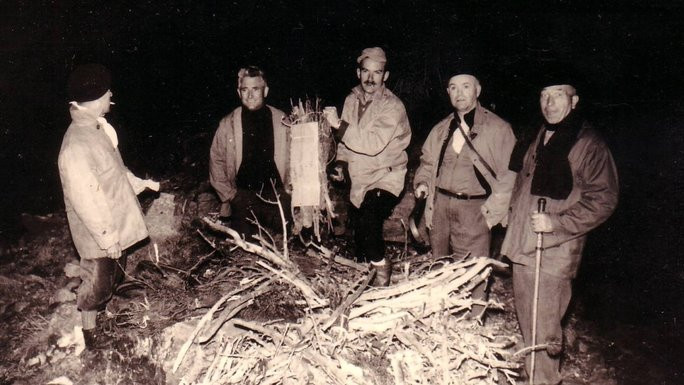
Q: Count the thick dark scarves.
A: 1